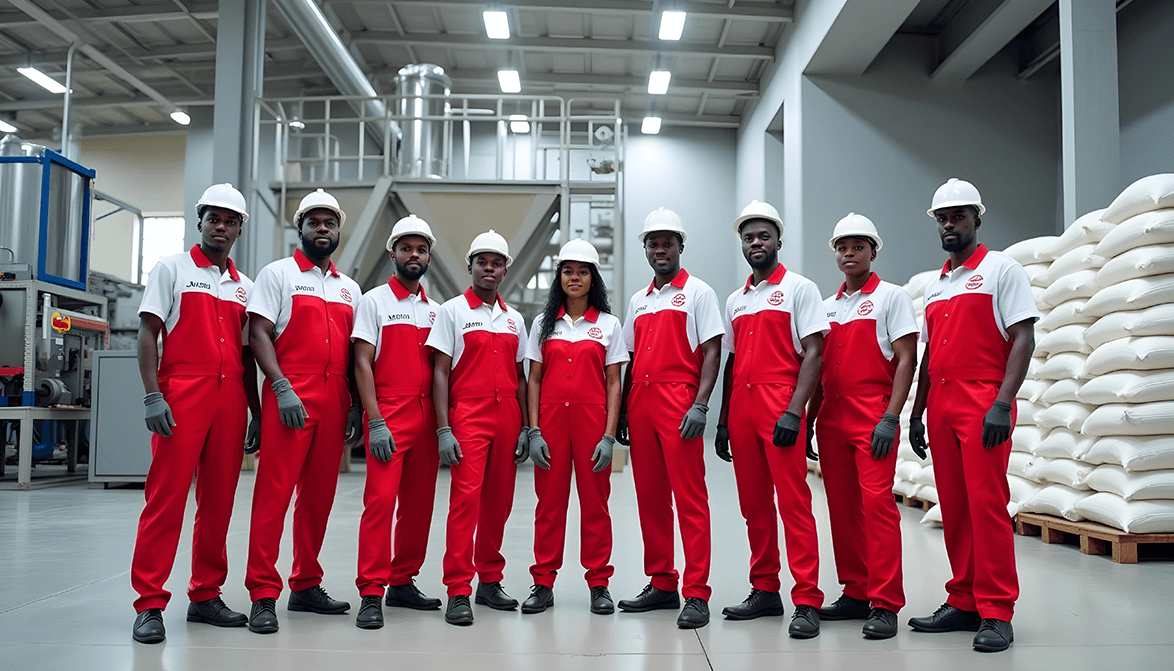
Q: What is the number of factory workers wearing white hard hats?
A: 9